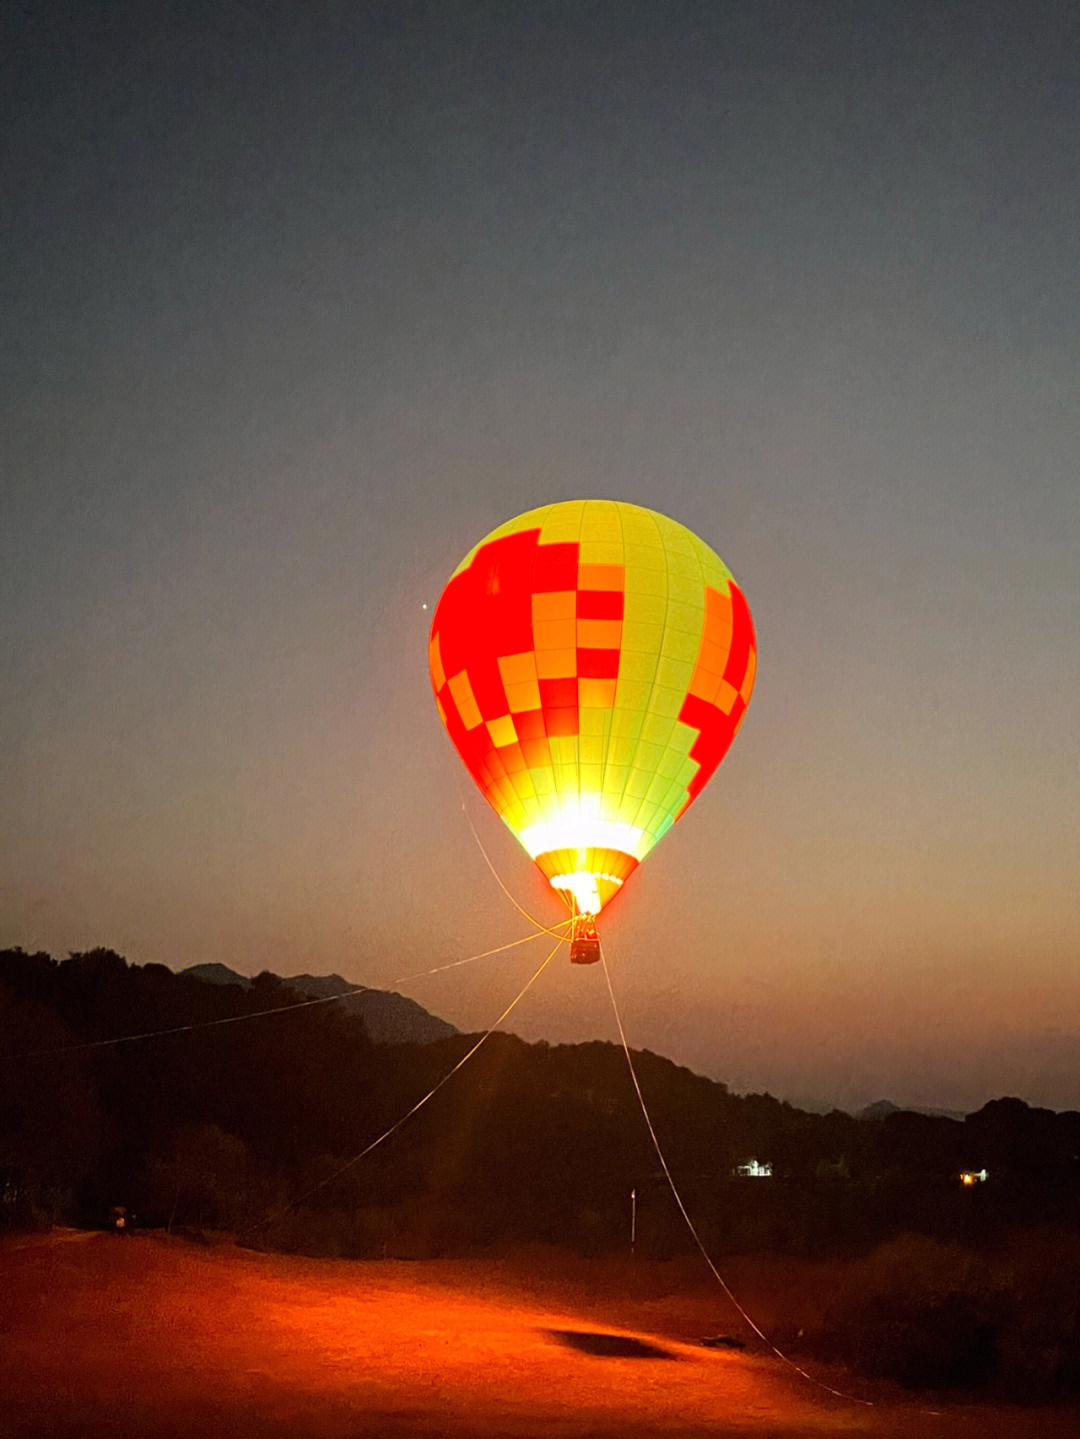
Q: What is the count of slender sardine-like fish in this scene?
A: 0